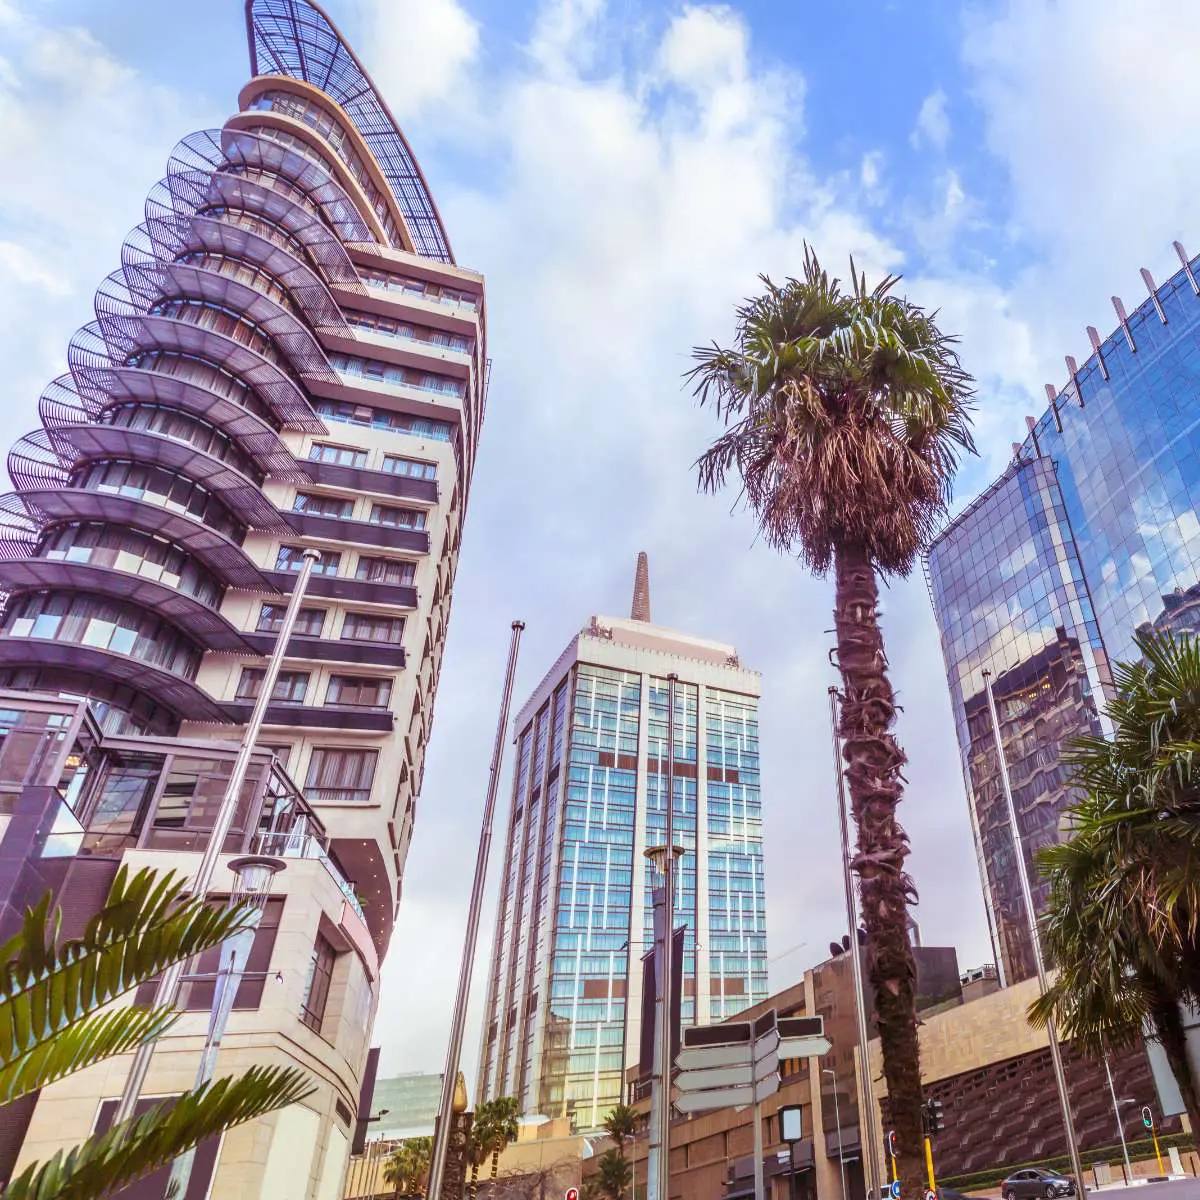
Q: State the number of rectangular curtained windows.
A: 11